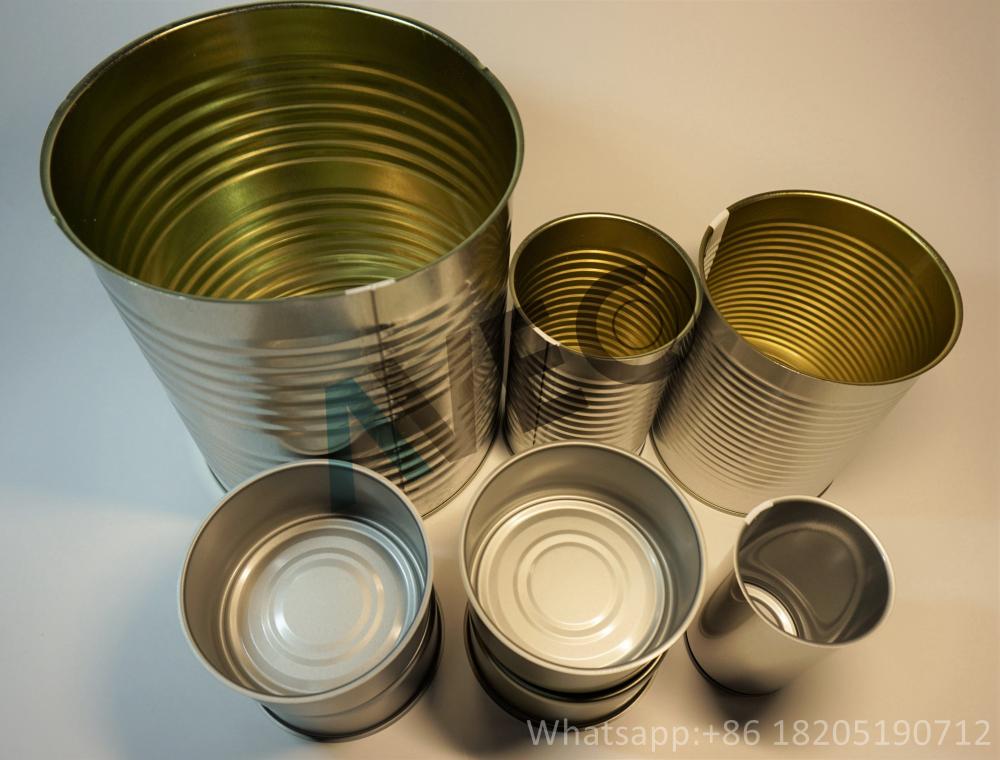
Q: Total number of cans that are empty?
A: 6